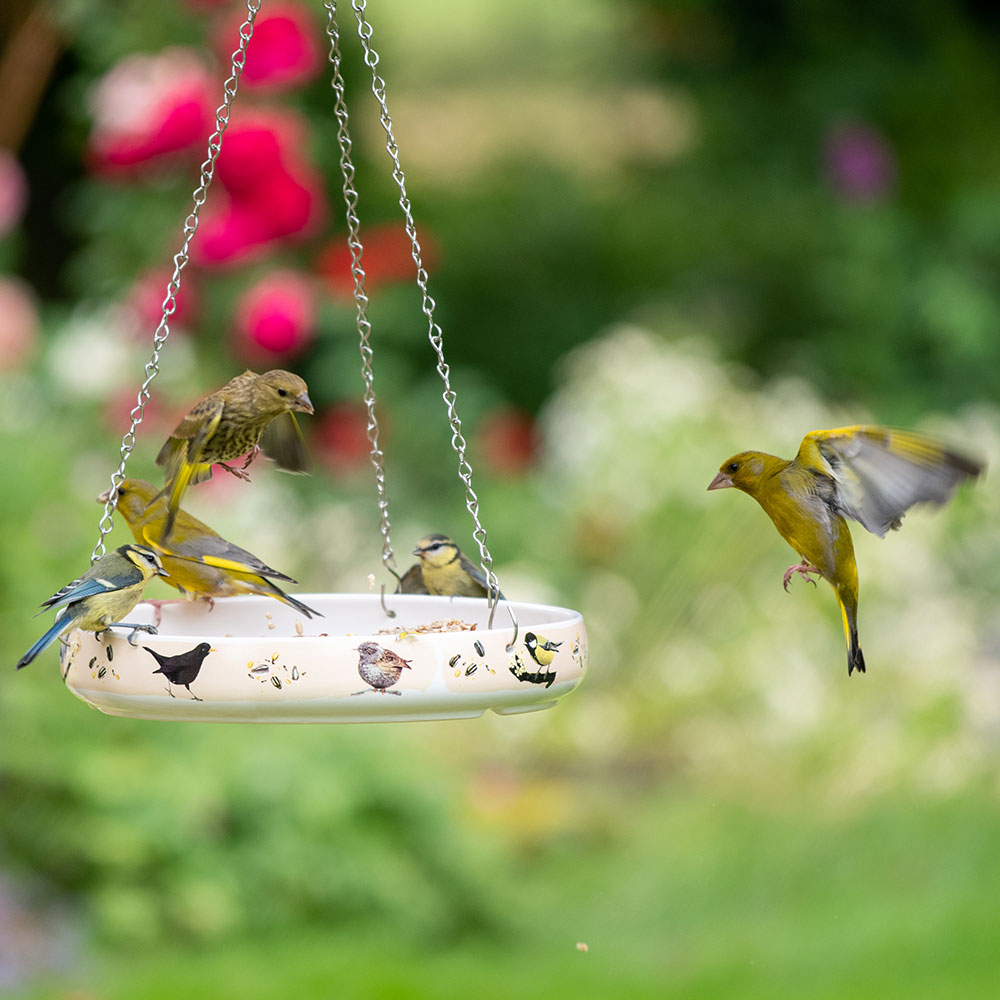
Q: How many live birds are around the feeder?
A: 5